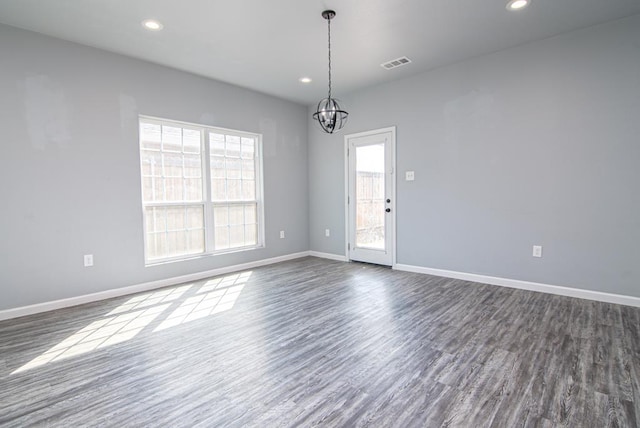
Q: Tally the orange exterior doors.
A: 0